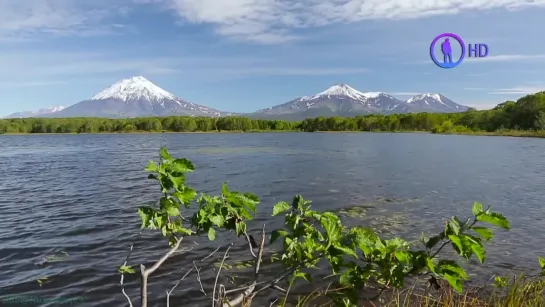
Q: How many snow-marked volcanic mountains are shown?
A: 3